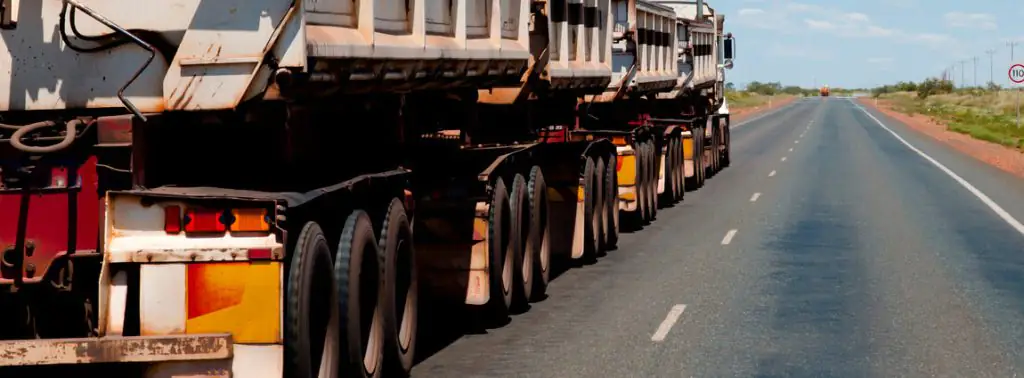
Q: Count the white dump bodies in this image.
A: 4